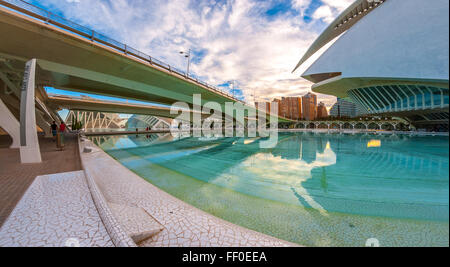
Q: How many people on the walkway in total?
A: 2